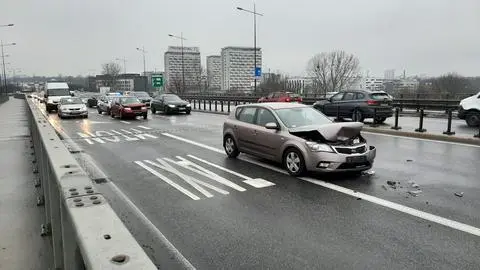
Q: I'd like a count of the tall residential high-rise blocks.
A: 3